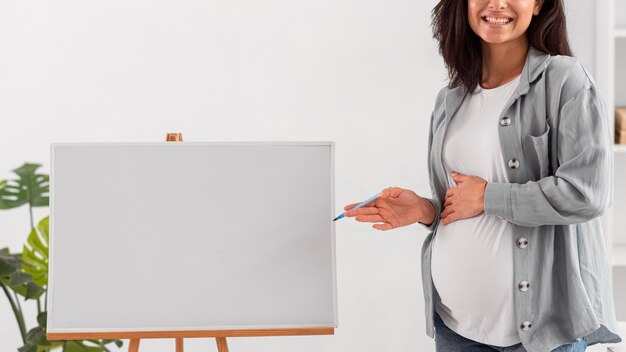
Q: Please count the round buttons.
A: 5